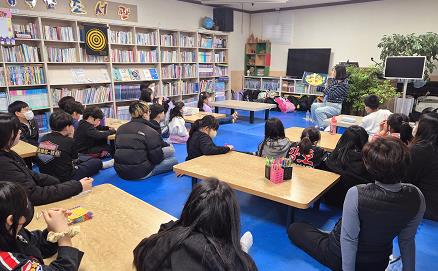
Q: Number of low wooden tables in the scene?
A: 8